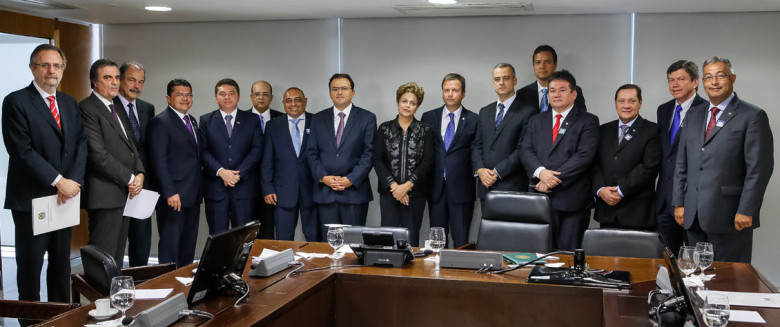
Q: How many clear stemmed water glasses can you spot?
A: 6